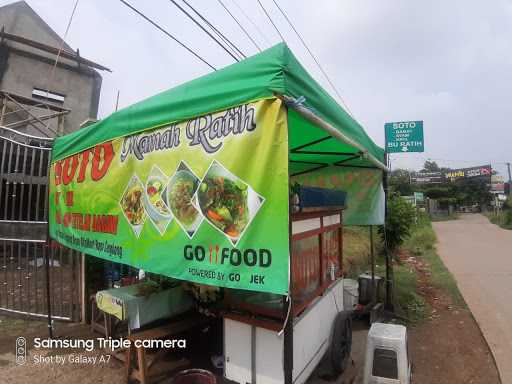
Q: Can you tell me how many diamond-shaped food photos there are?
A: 4